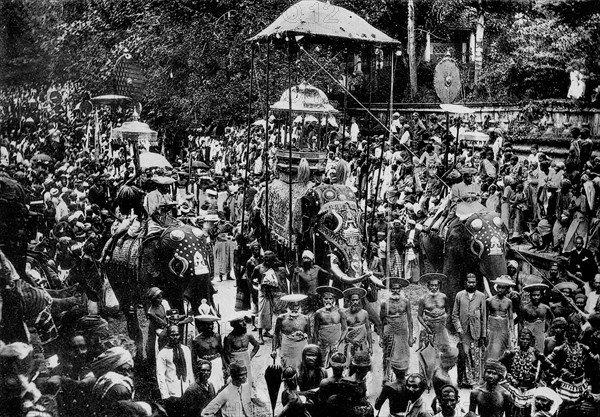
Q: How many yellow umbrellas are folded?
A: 0